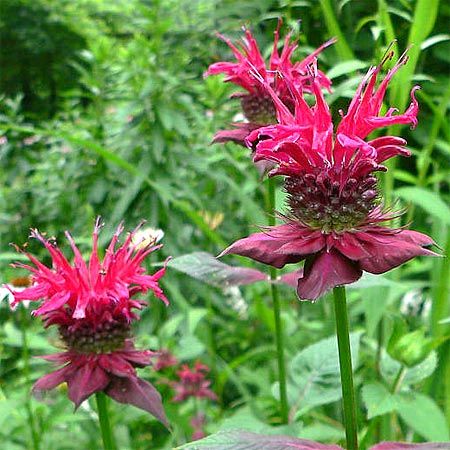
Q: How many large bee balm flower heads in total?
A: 3